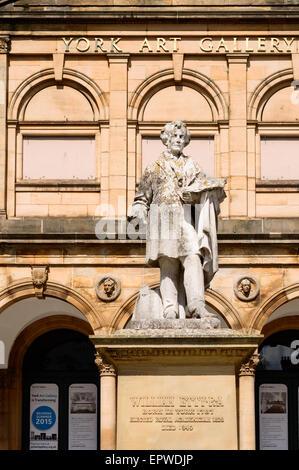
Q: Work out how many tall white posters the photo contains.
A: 3